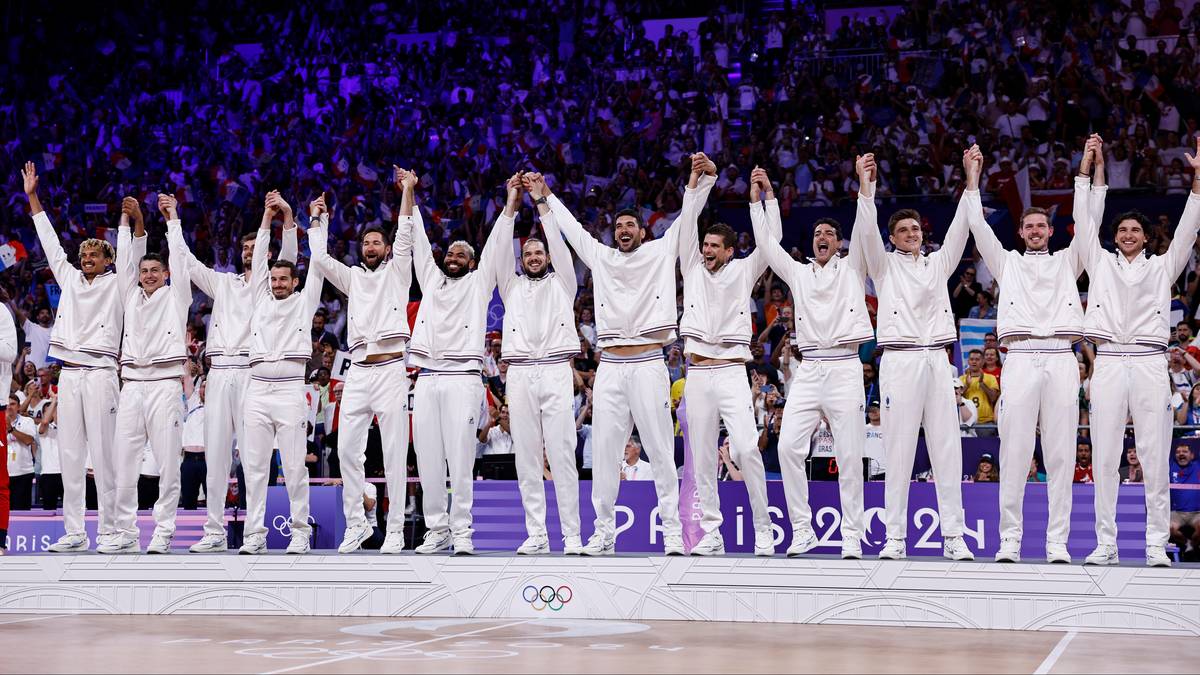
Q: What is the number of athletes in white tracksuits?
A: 13